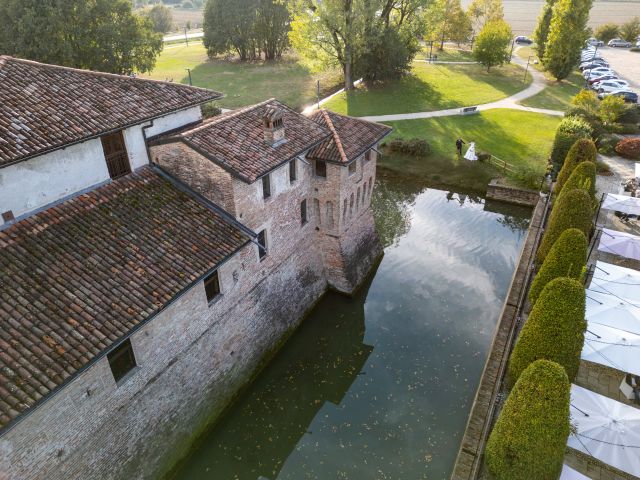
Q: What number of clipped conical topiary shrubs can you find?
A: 6